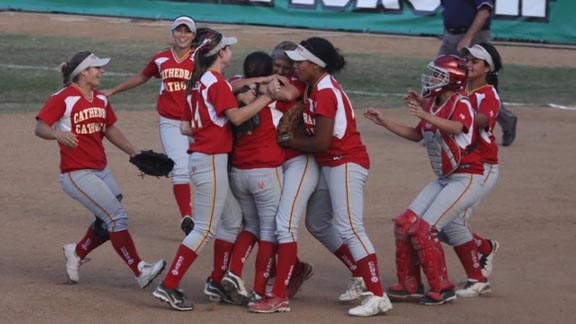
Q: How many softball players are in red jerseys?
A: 8